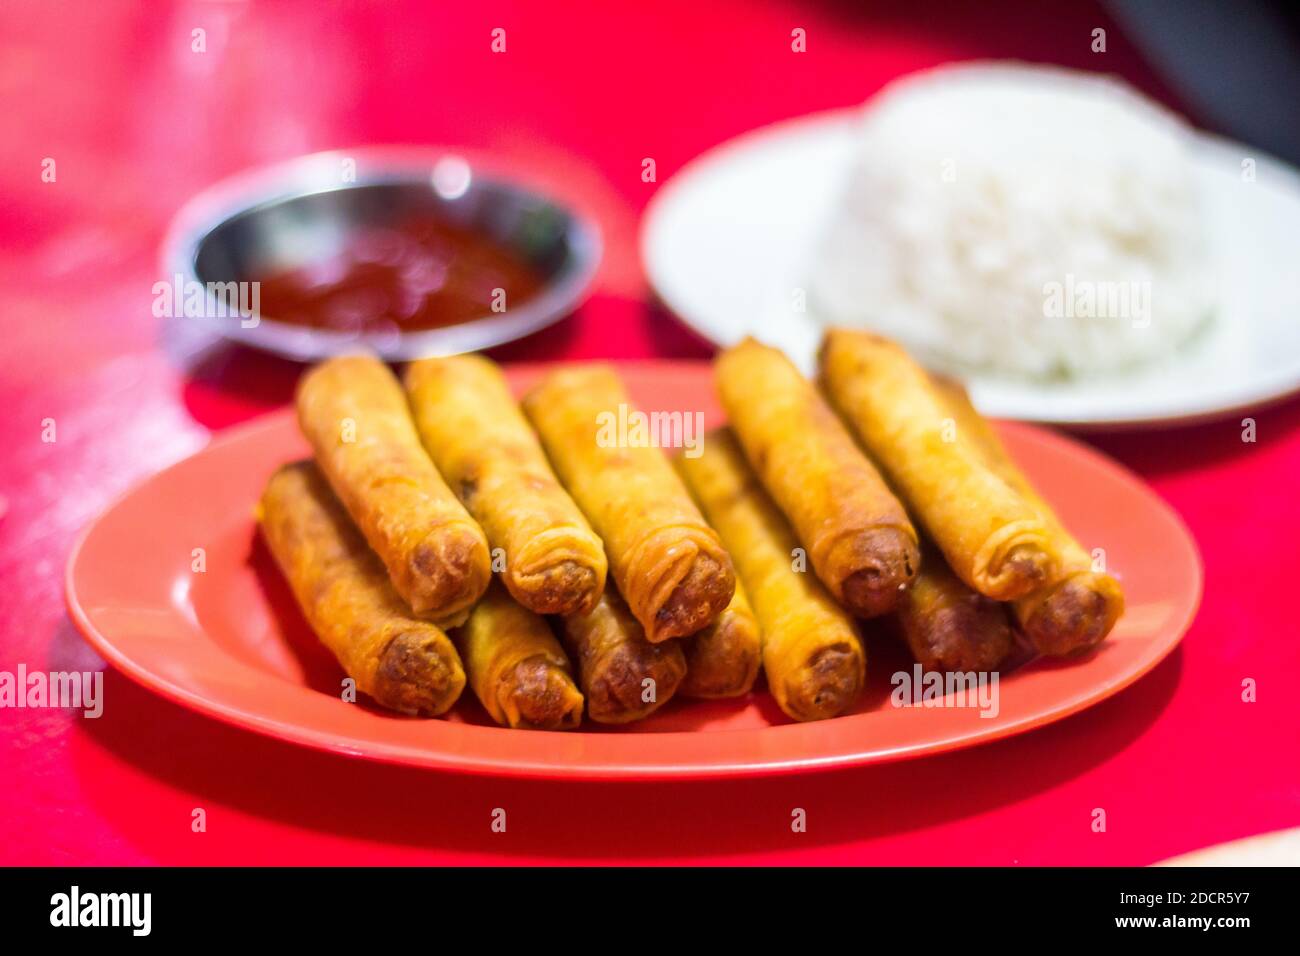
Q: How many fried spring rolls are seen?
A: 12